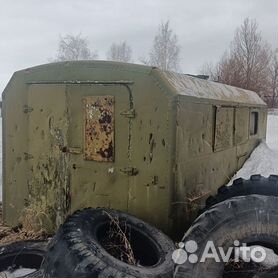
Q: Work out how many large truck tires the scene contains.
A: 4